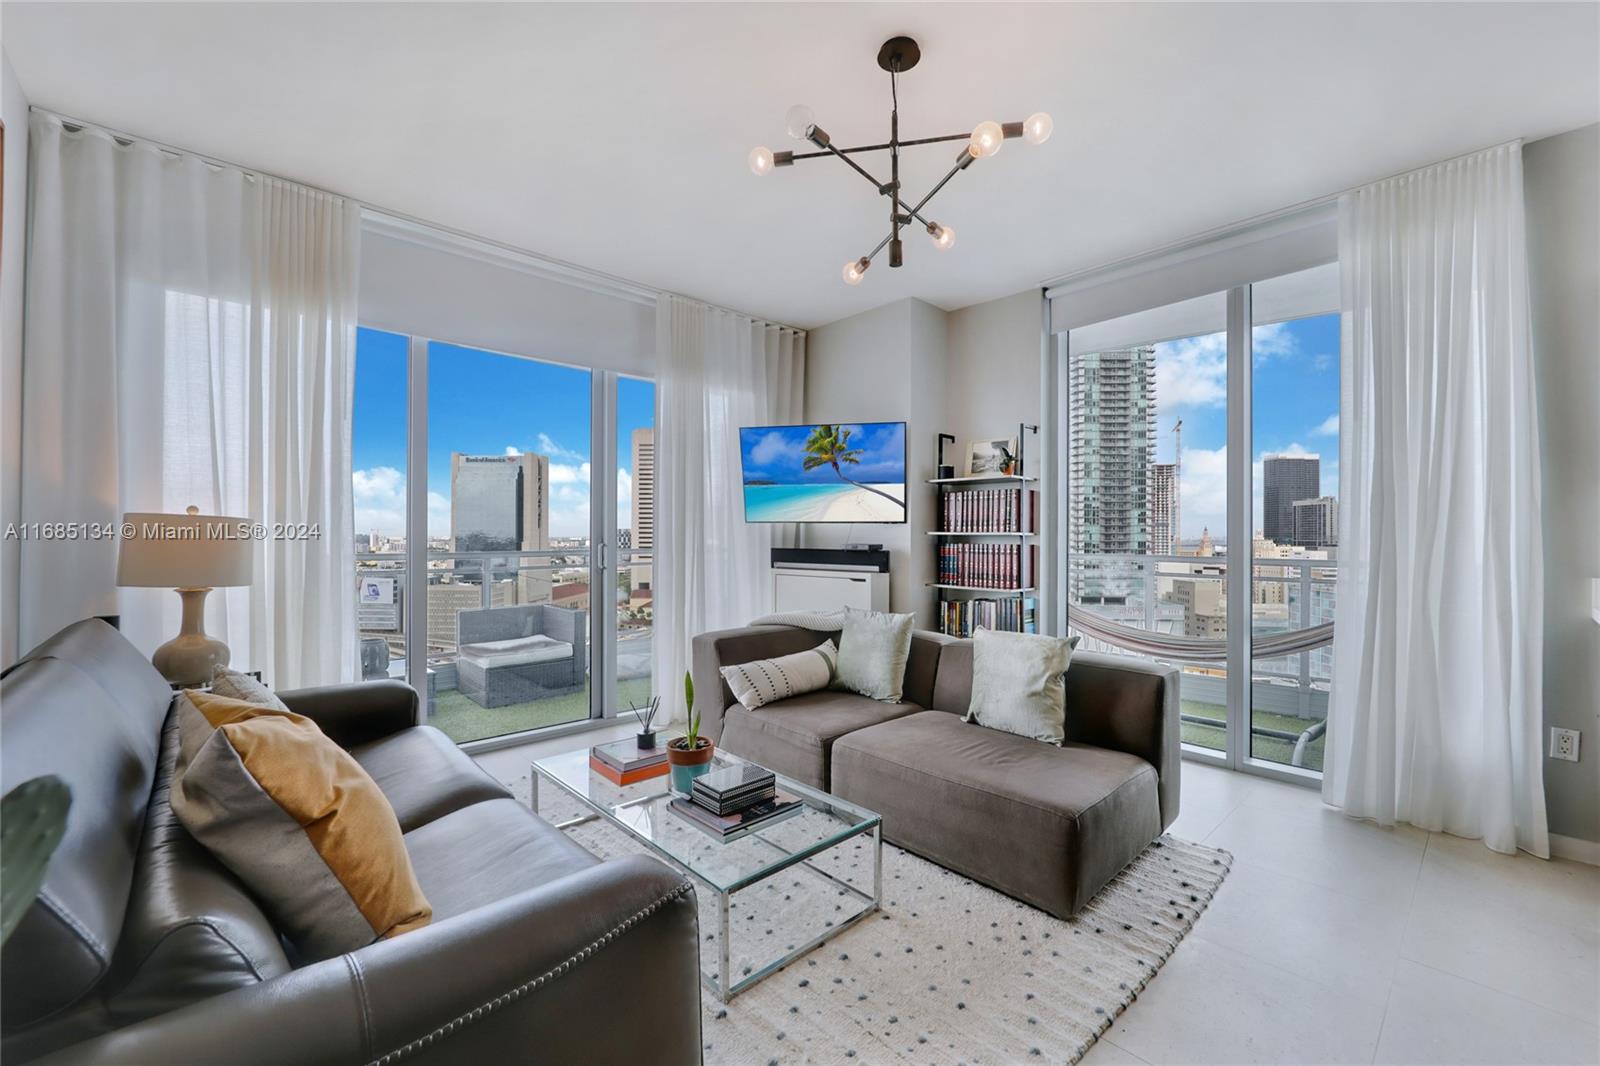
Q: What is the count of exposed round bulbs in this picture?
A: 6